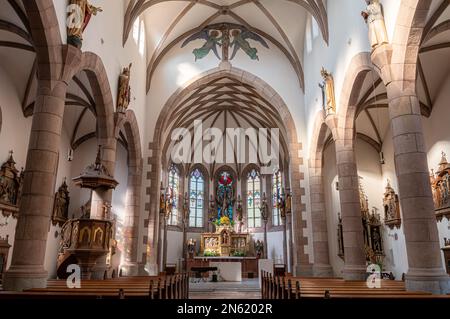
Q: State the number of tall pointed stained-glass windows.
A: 5